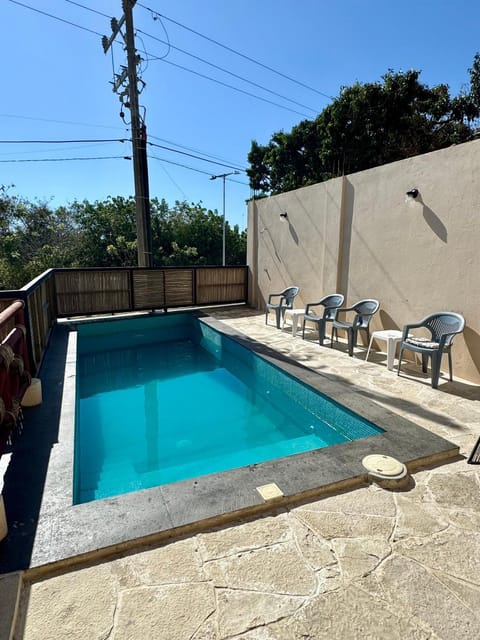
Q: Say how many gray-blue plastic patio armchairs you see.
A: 4